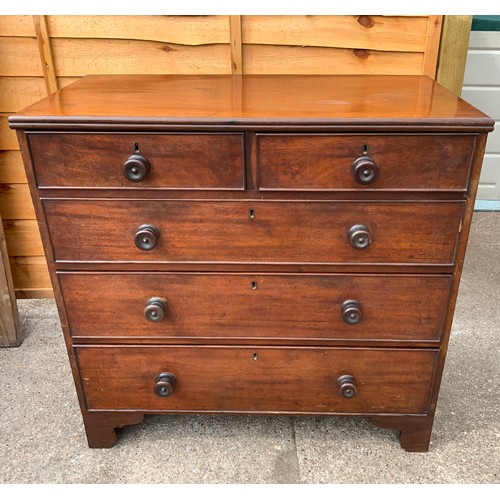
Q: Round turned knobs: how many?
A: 8